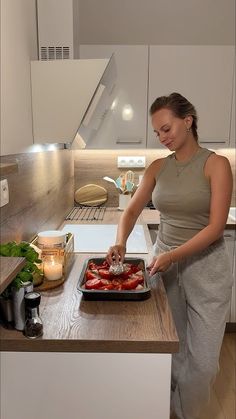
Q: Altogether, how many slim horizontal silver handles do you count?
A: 2